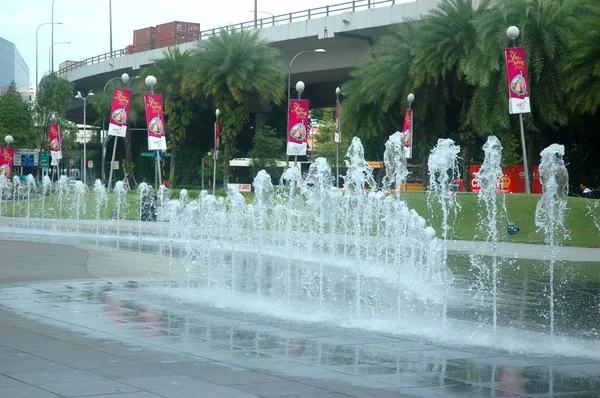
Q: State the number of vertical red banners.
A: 9